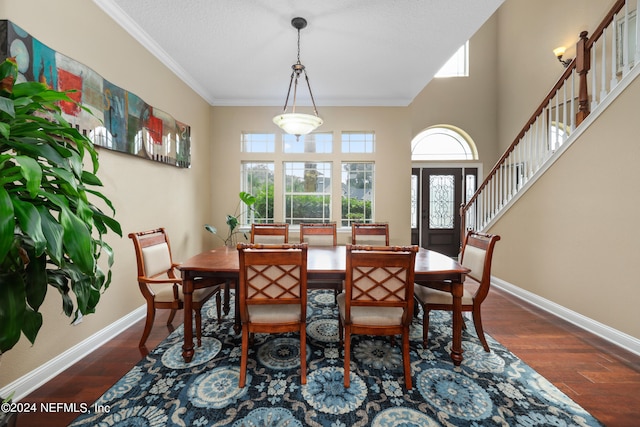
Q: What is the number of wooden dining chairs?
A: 7